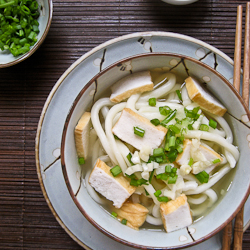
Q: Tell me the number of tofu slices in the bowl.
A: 8